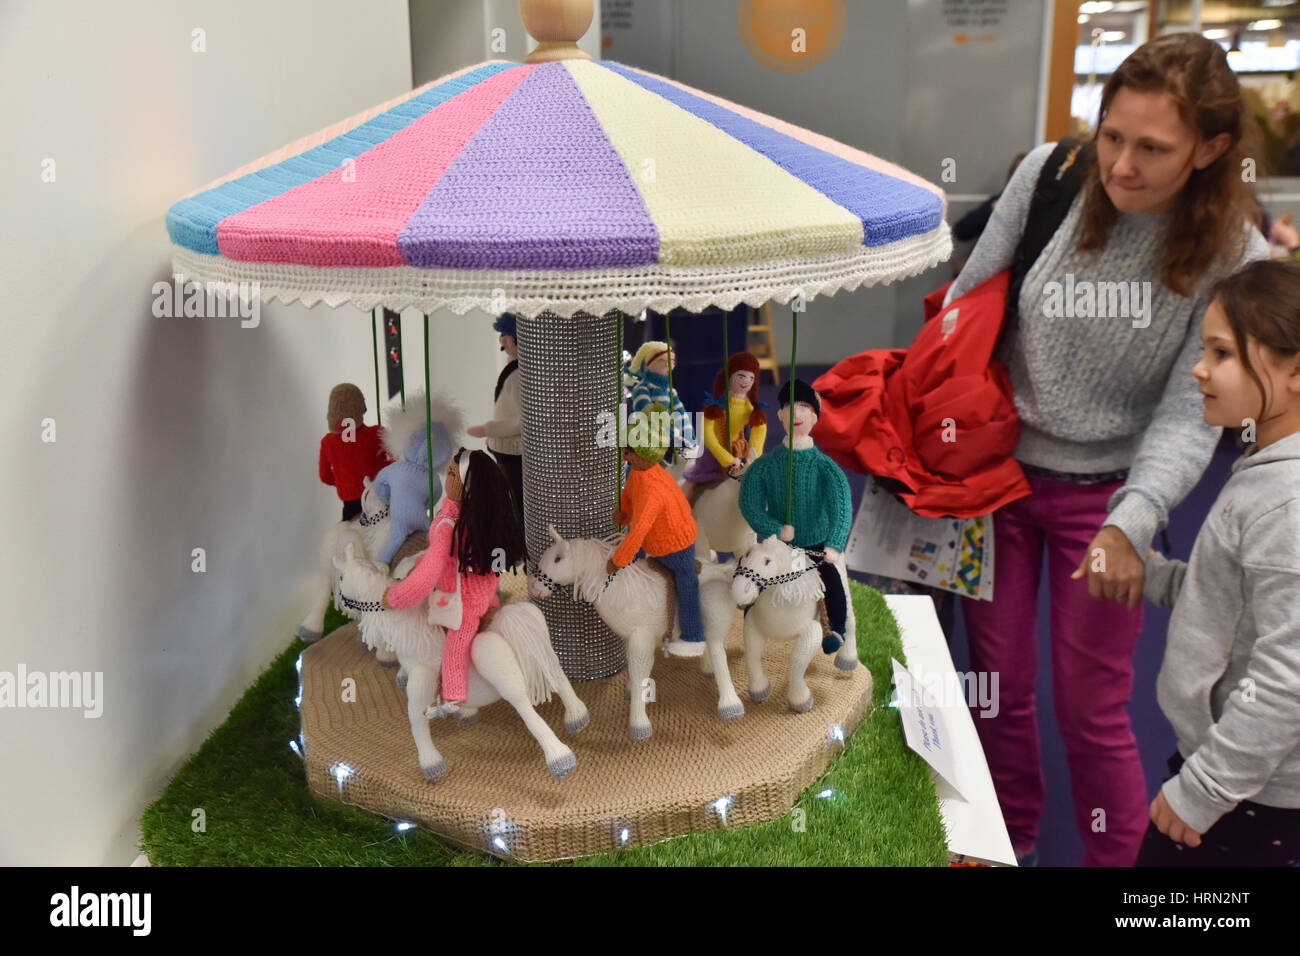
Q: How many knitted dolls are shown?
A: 8